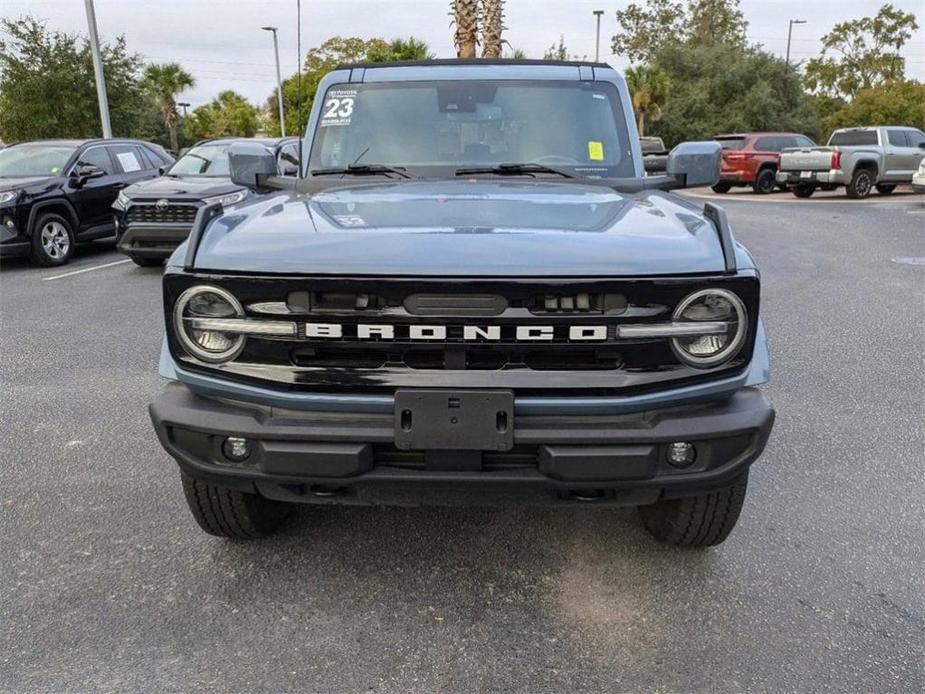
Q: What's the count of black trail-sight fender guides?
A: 2